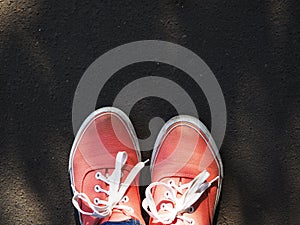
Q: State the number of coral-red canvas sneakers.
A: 2